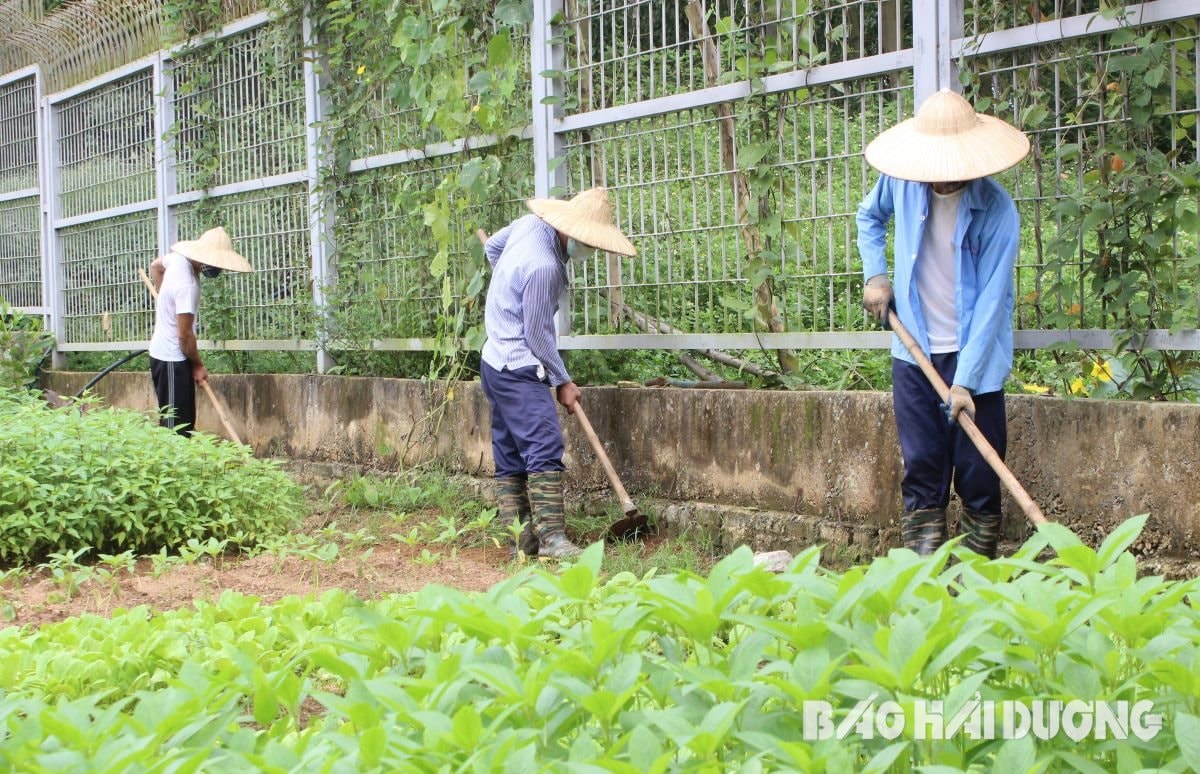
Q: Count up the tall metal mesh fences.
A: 1